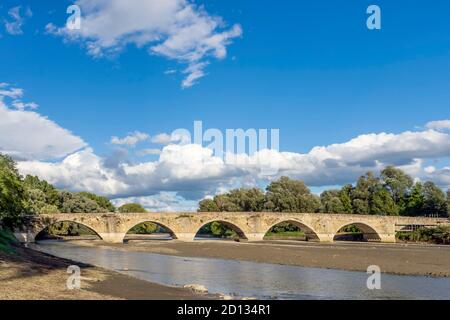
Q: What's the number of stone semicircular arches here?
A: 5